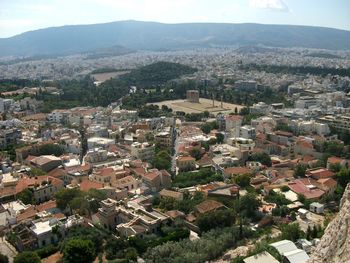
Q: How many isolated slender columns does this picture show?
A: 2